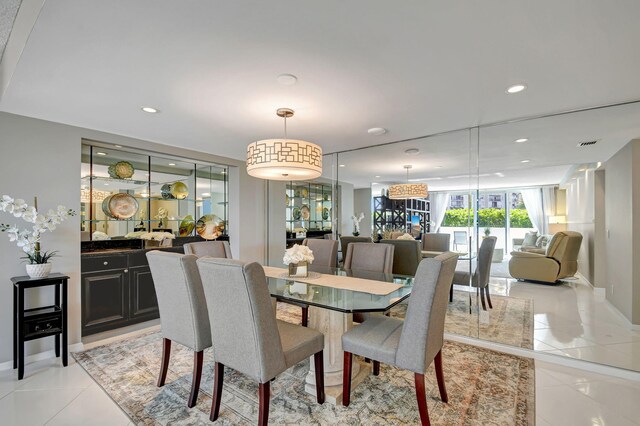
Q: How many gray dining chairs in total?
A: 6